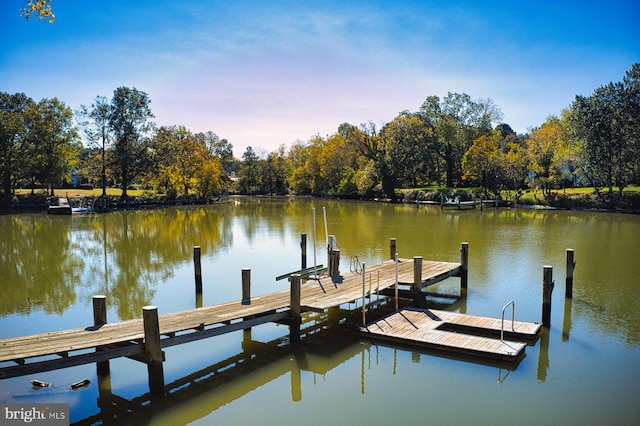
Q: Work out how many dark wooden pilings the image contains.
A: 12